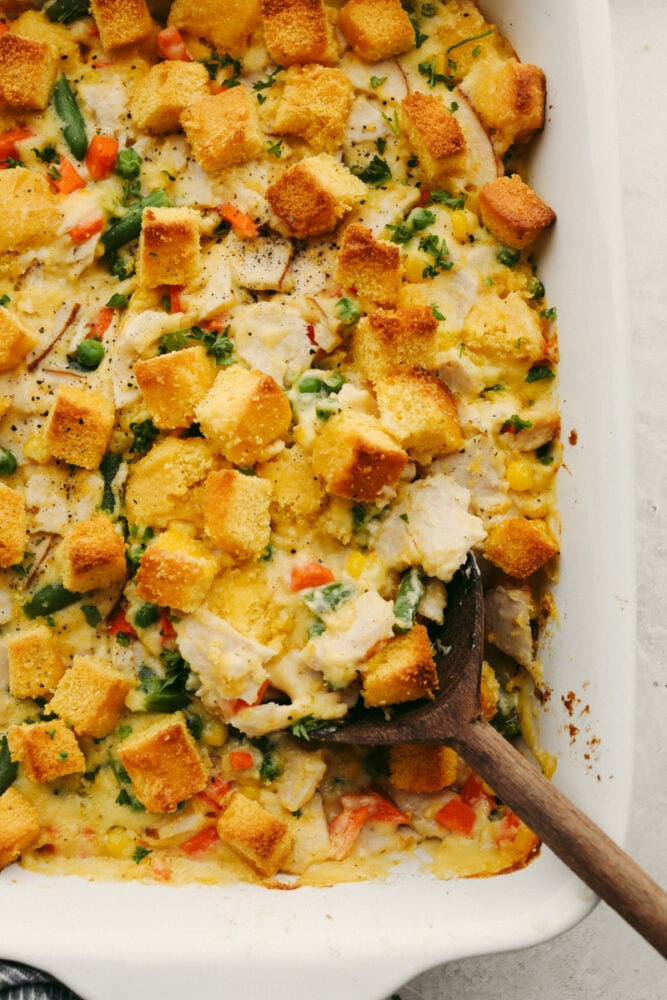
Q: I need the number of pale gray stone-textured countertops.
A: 1